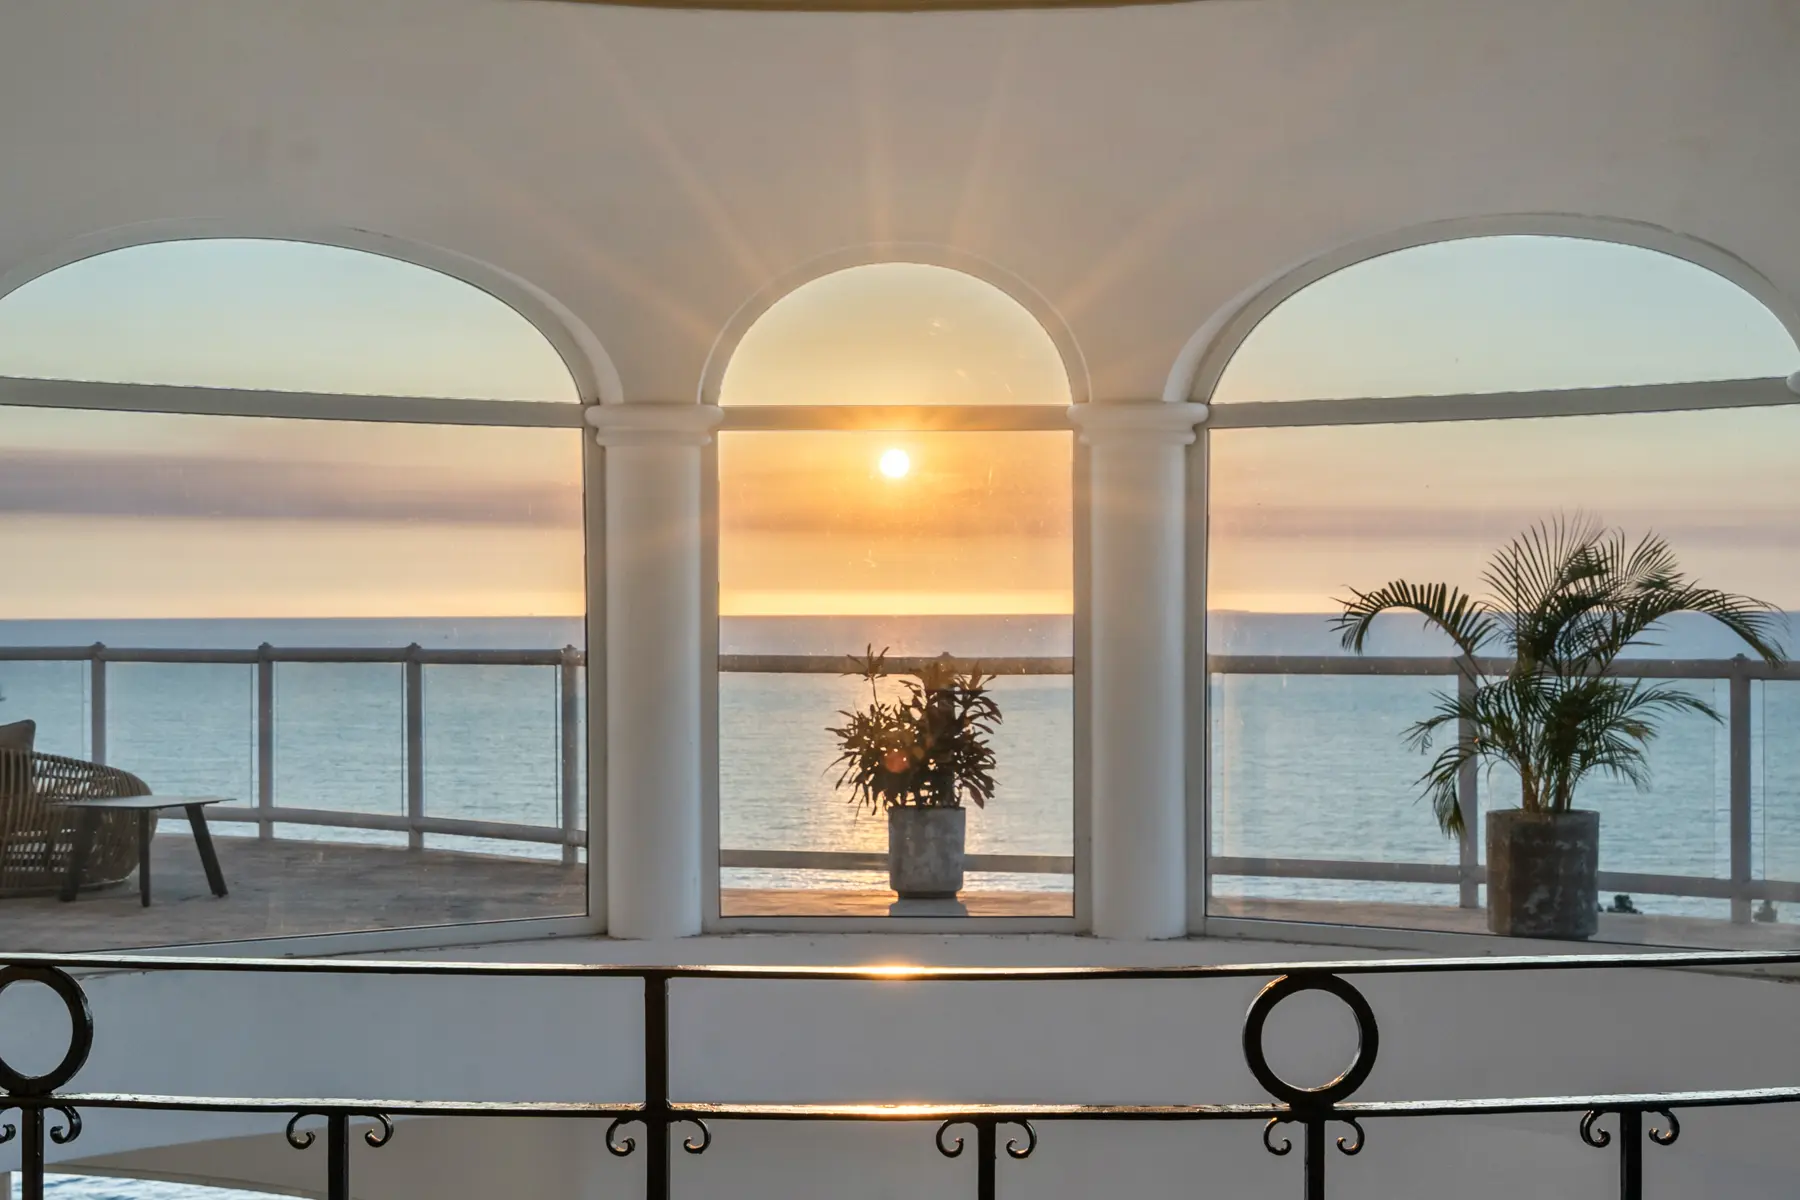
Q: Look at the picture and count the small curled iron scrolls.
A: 12